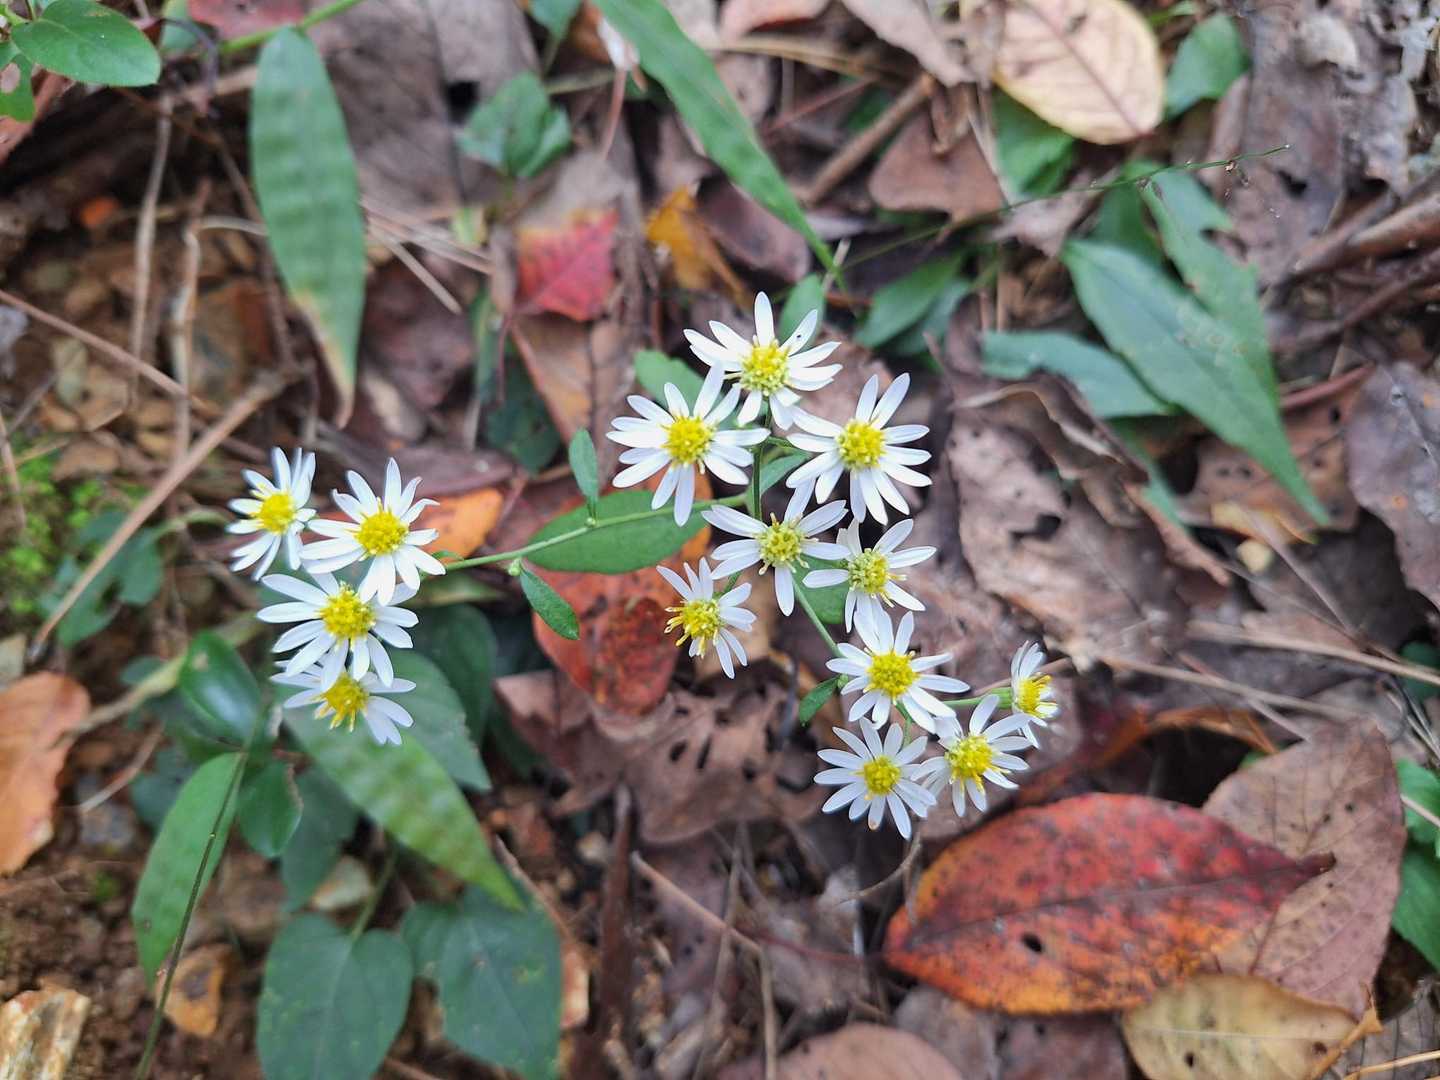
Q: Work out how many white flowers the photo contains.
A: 14